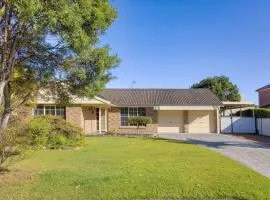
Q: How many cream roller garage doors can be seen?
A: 2